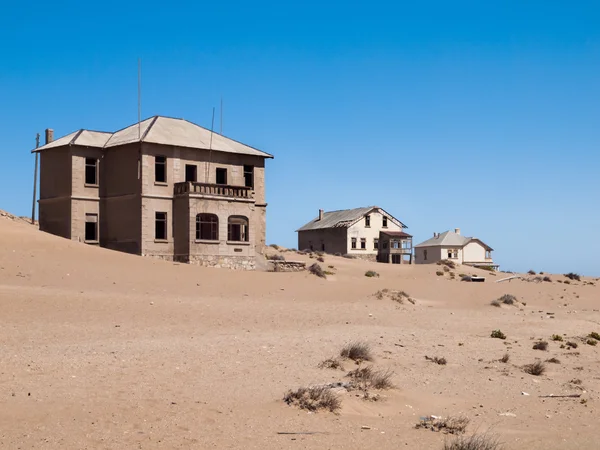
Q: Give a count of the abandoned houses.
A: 3